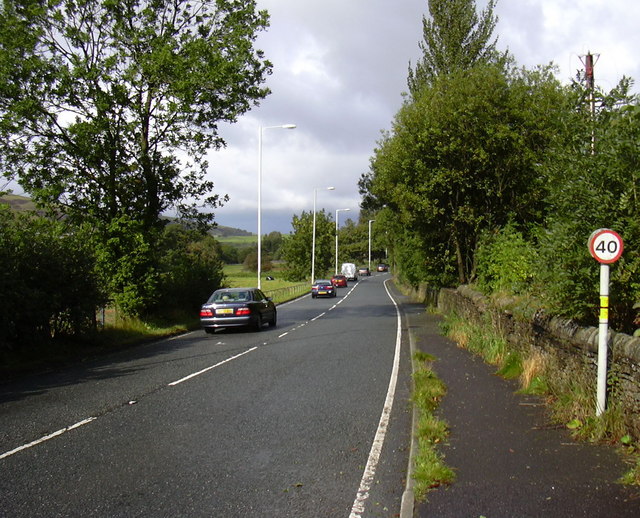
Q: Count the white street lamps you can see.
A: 4